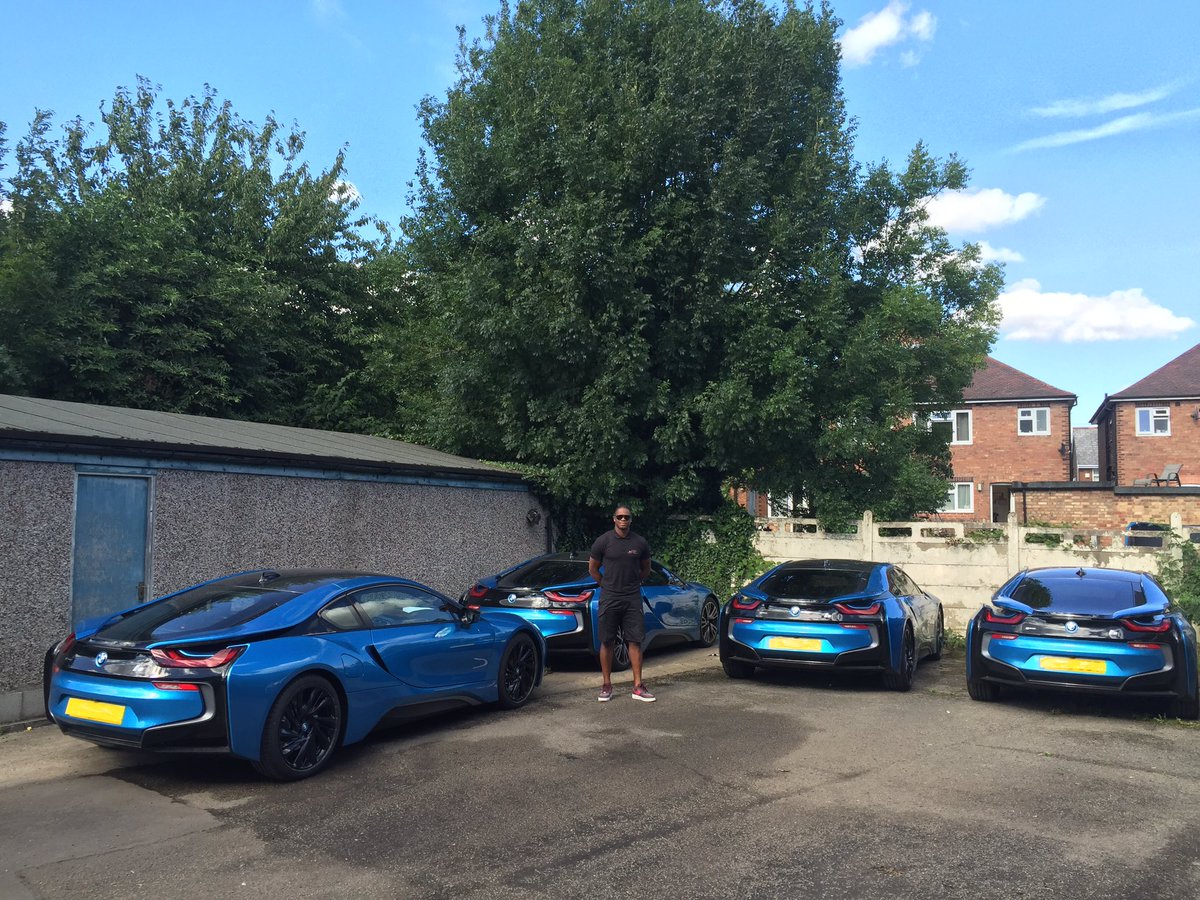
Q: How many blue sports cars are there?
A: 4